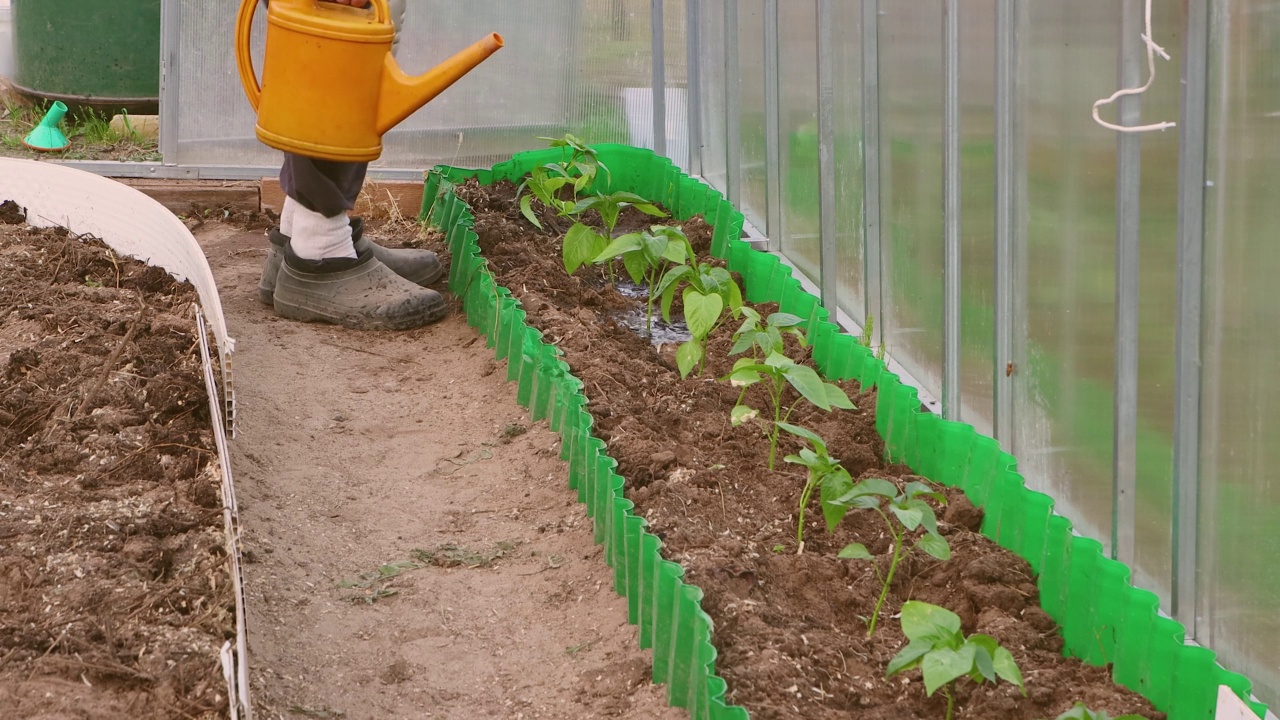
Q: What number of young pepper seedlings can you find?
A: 11